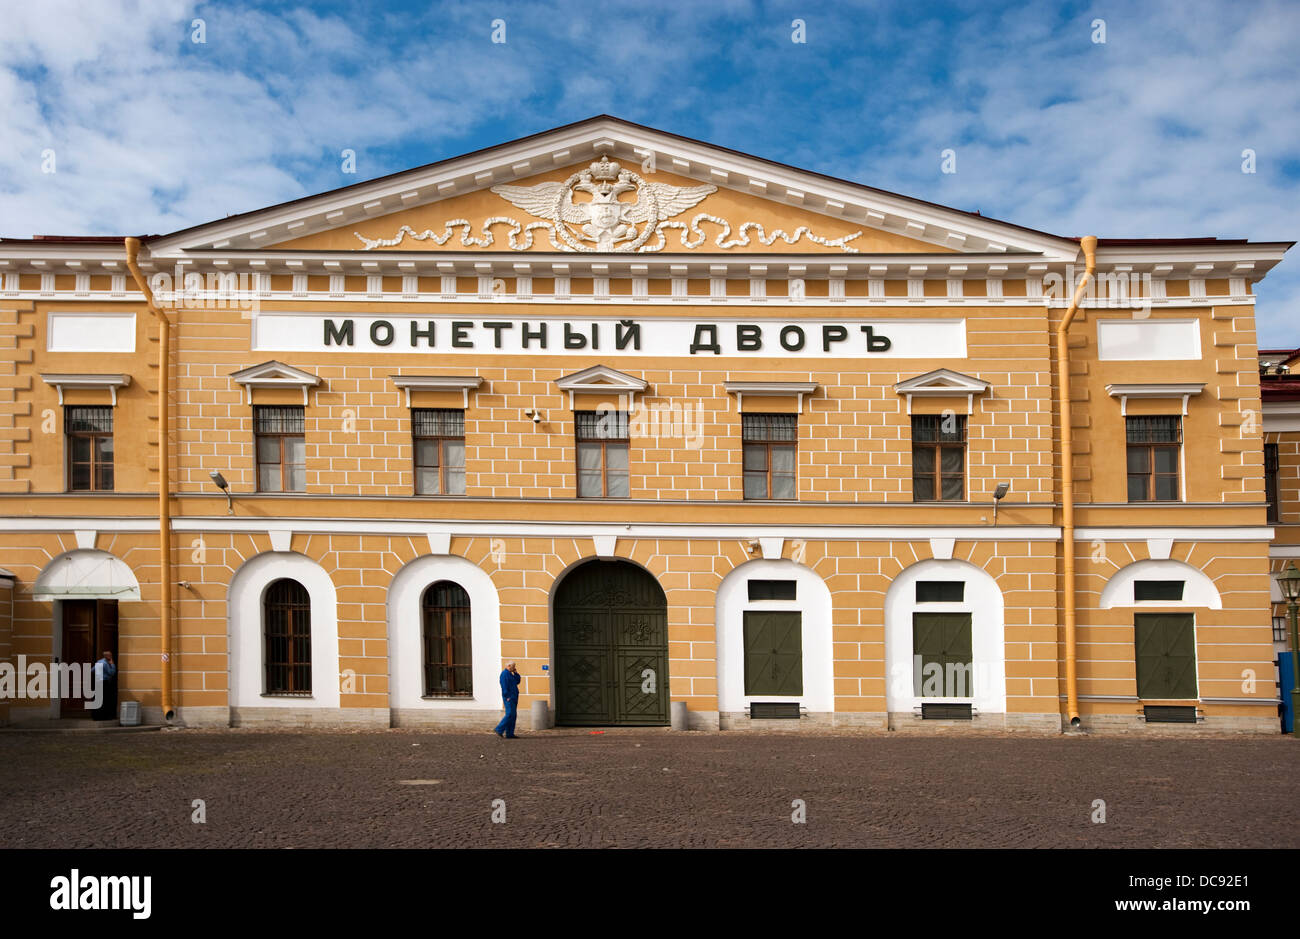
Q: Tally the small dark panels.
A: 6